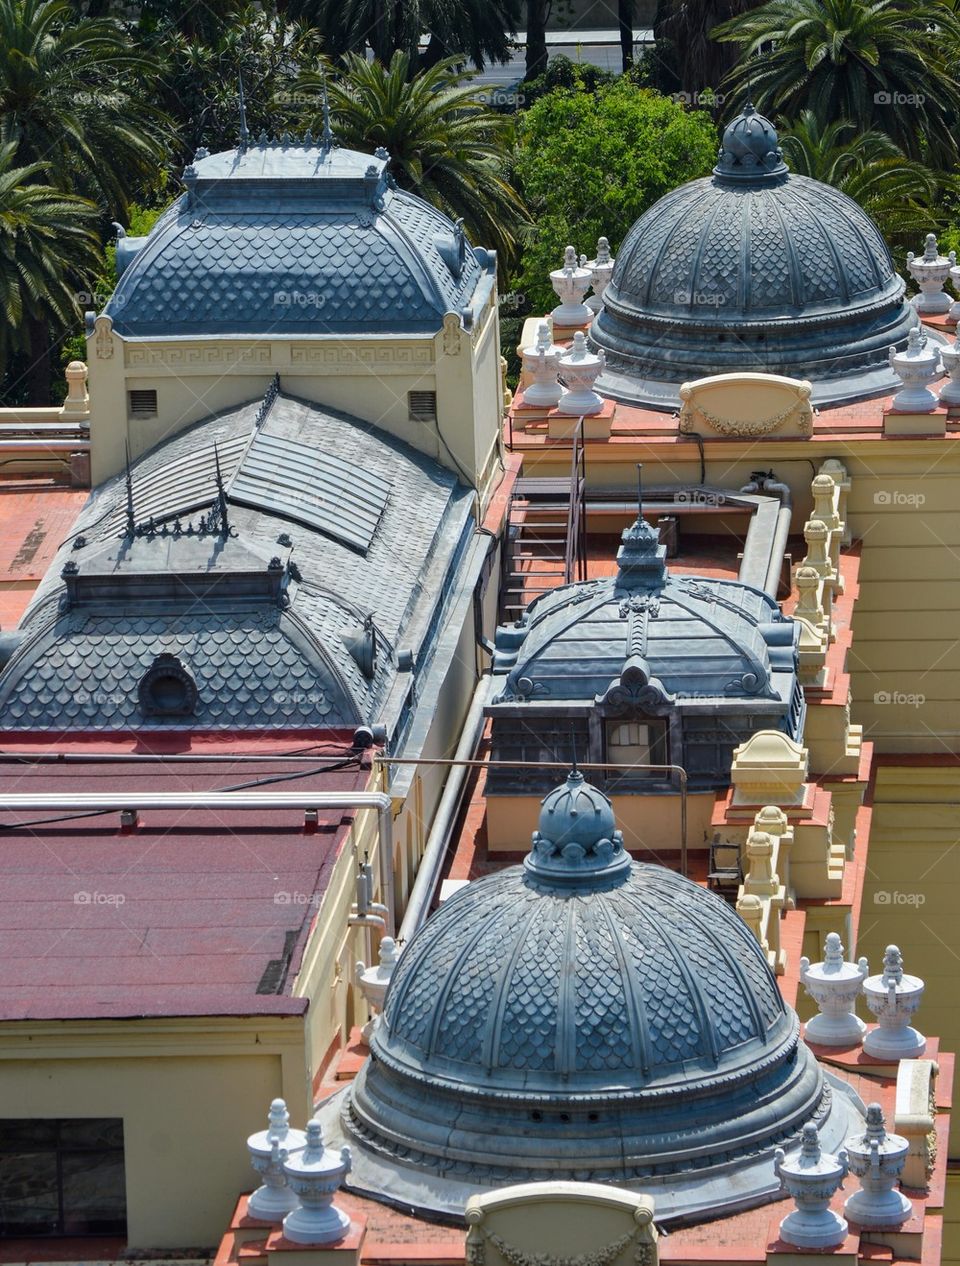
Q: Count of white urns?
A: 15